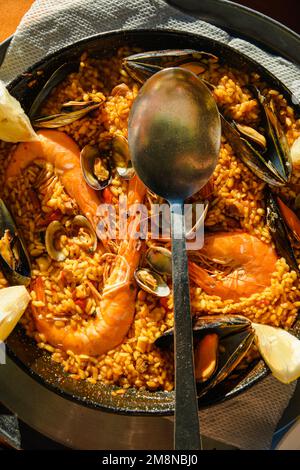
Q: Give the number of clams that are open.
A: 3